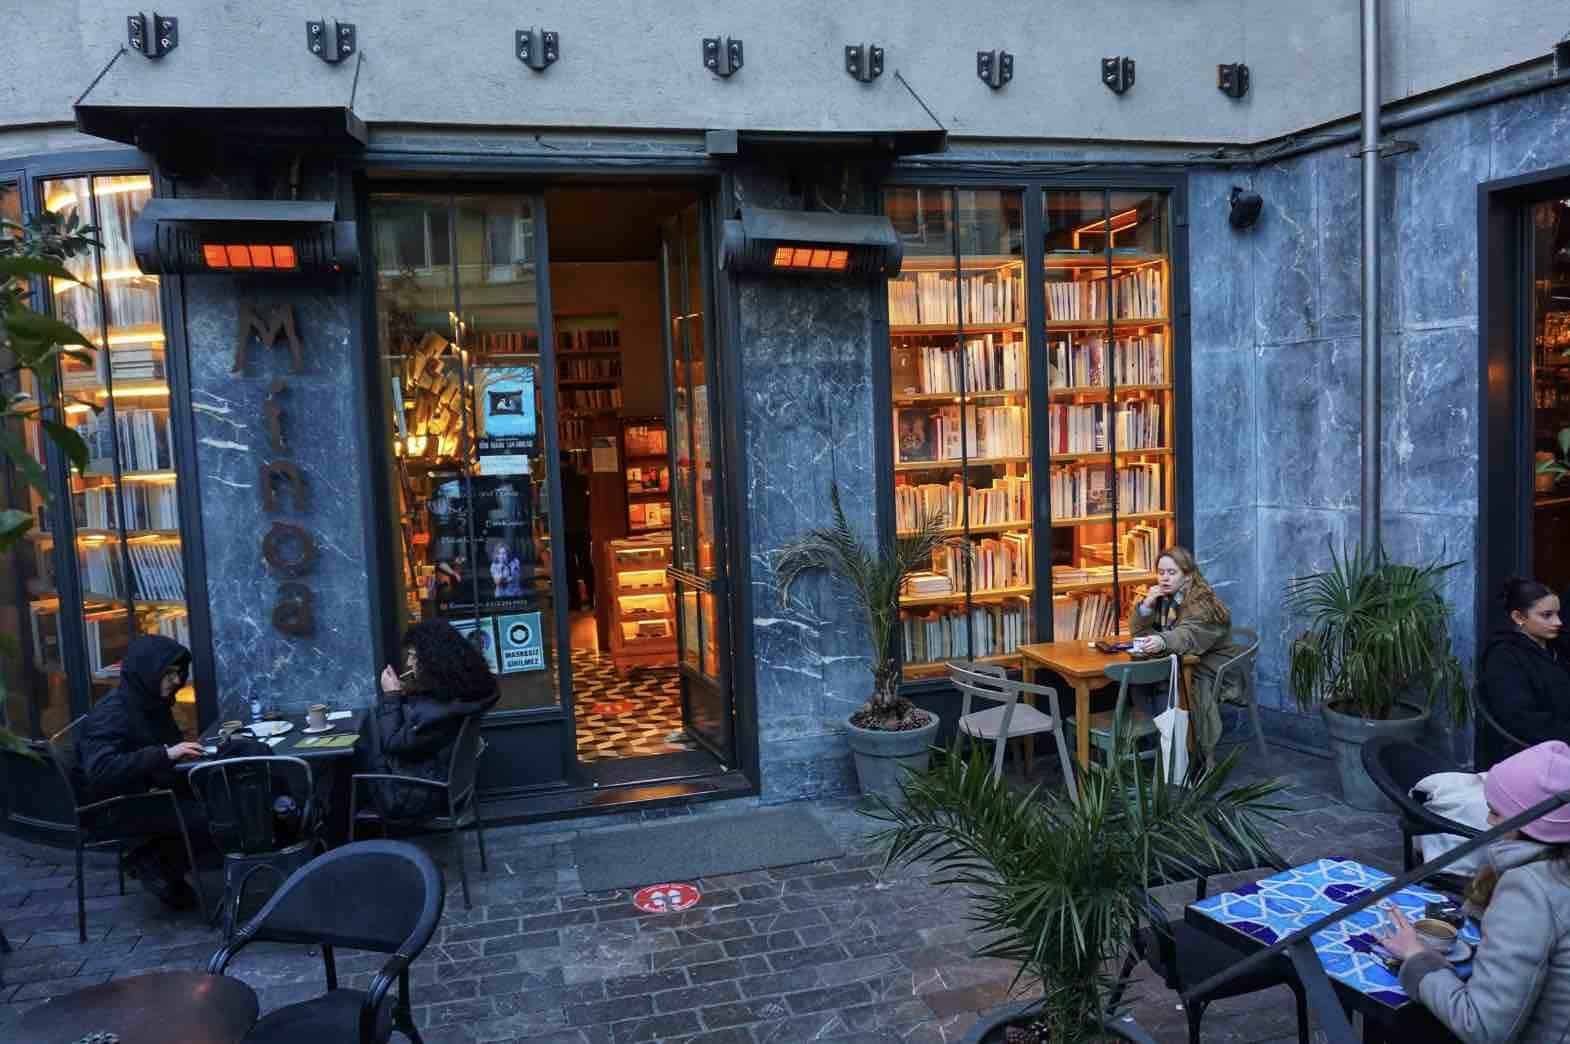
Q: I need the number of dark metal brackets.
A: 8